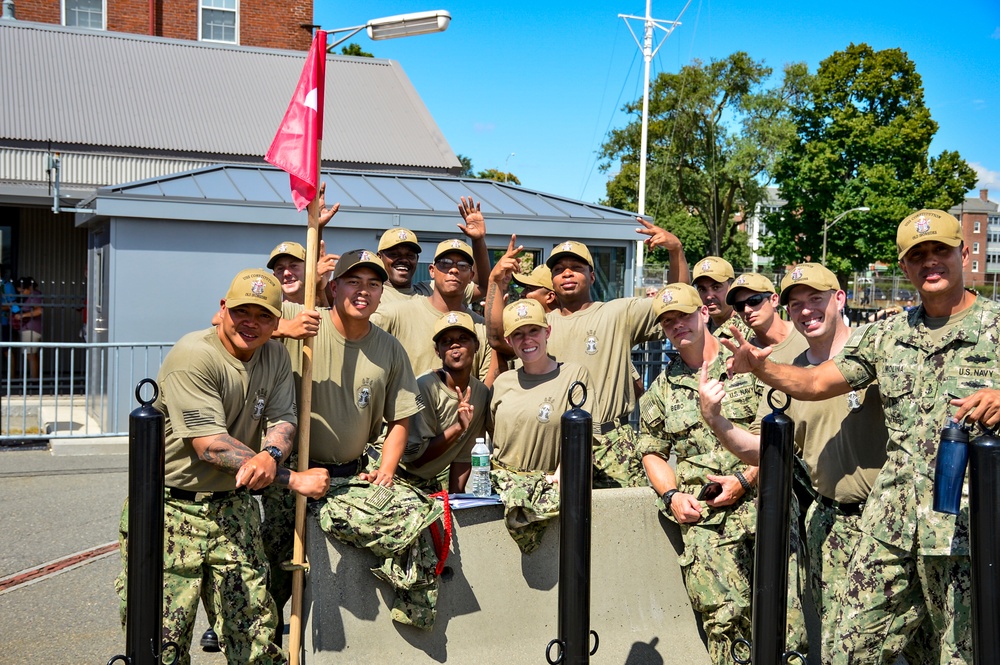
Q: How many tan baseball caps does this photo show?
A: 14